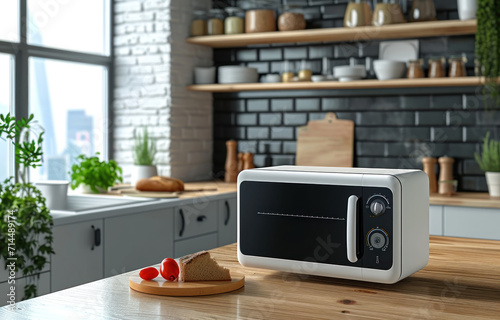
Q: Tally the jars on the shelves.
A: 13